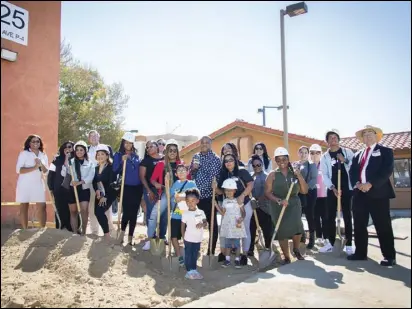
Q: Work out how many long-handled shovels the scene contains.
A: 9